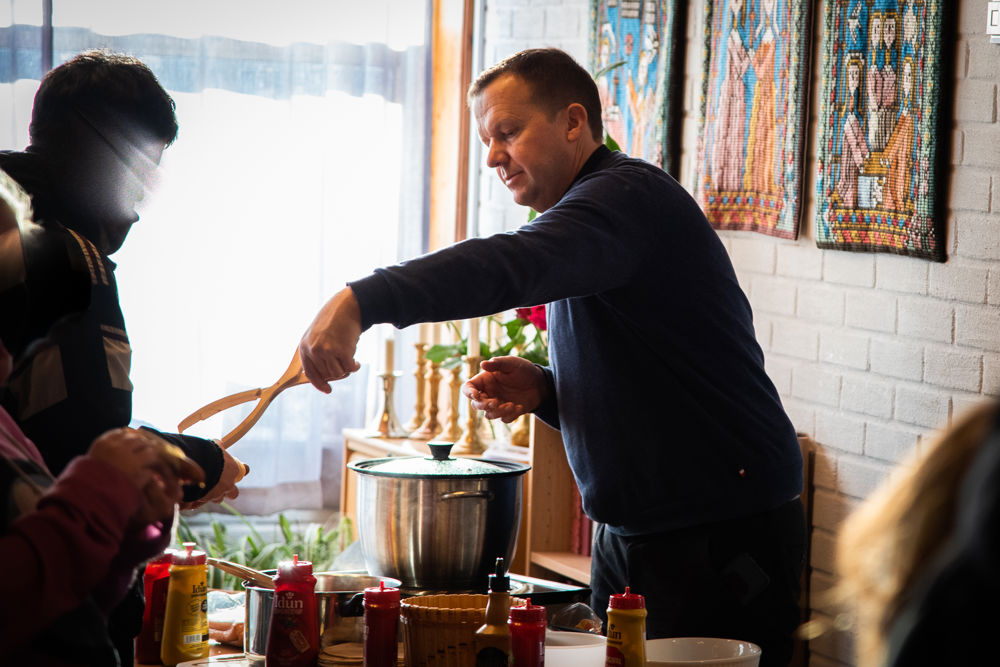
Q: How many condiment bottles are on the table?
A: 7